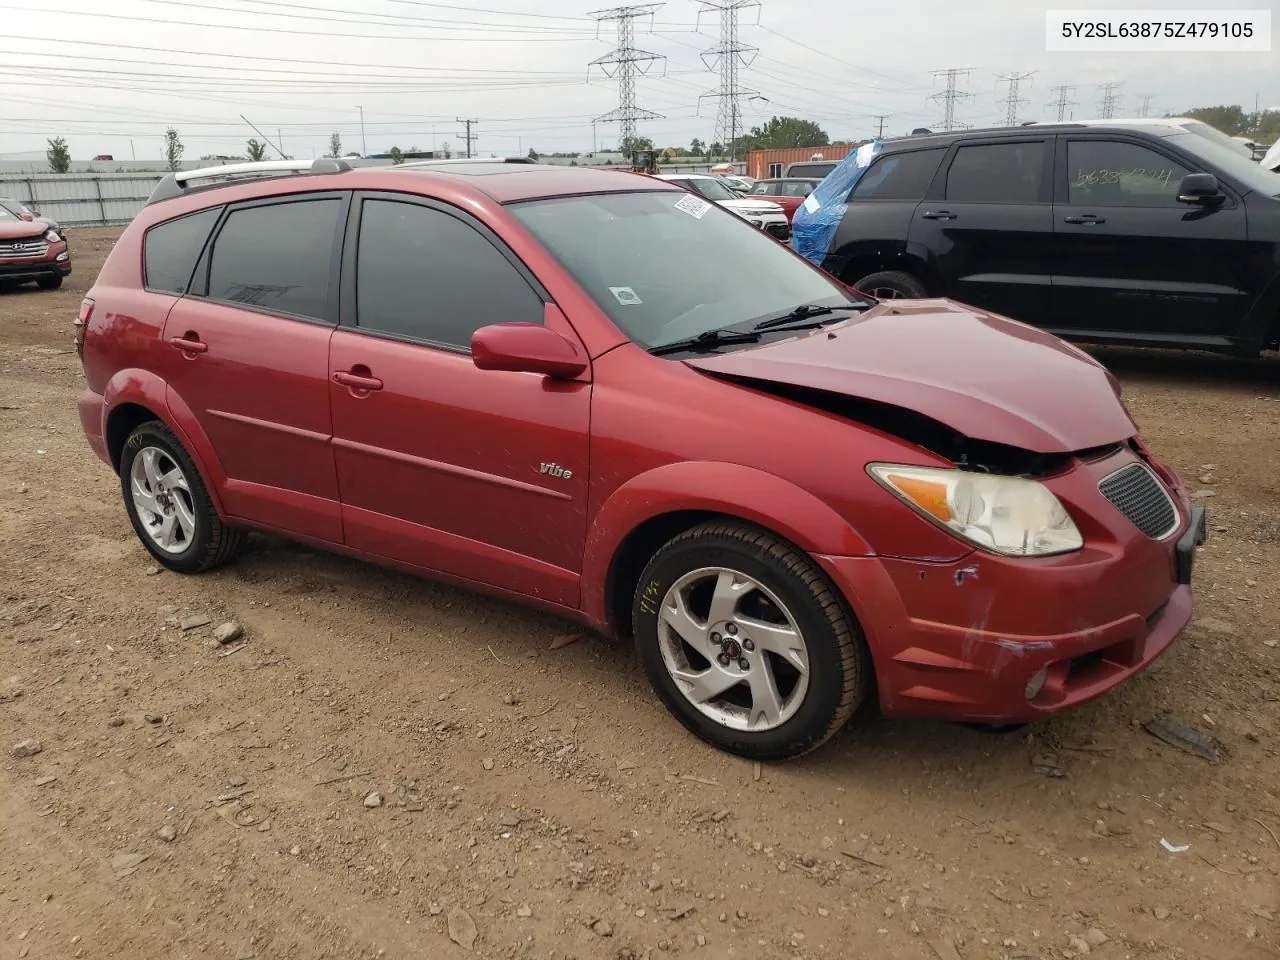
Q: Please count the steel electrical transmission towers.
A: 7